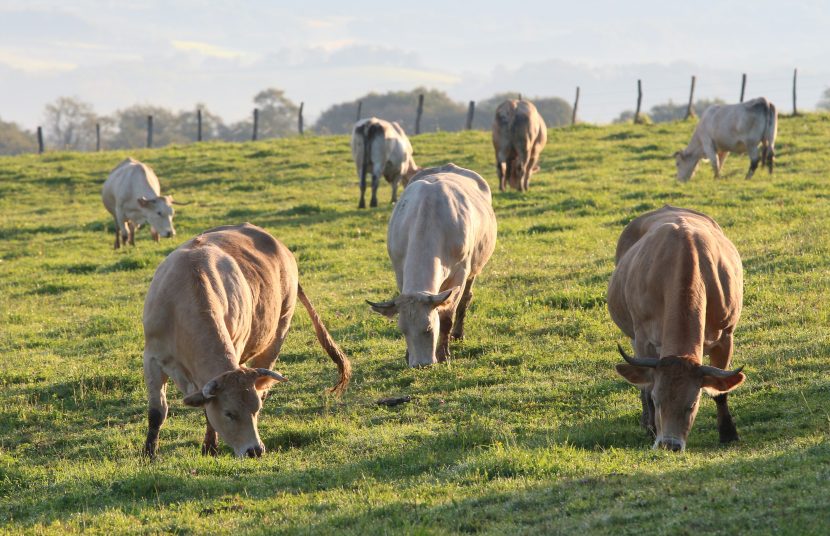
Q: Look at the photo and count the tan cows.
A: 3